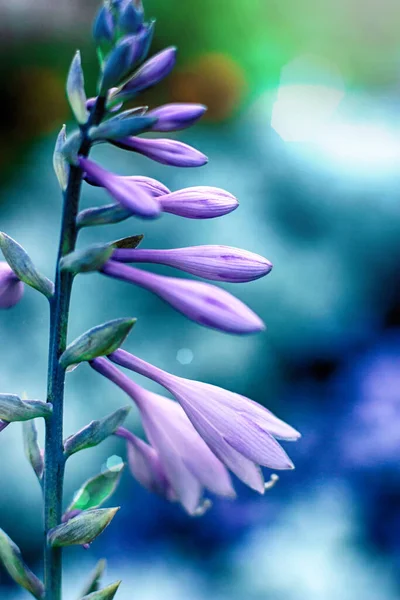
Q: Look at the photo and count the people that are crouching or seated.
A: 0